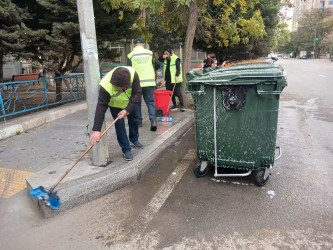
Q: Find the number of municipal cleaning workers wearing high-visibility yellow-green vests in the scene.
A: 3